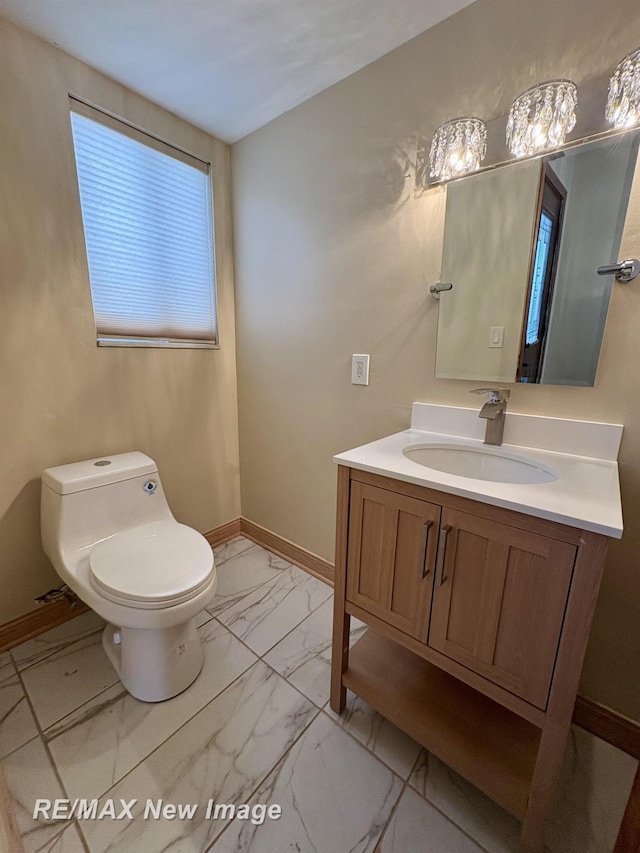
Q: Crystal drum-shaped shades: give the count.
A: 3